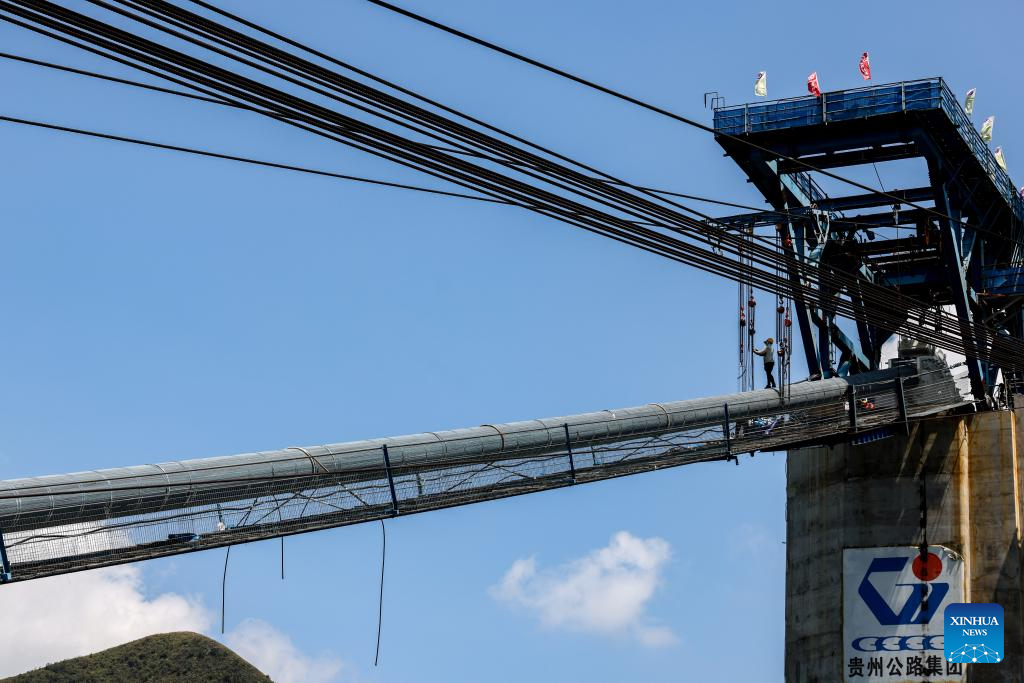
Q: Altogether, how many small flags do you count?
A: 6